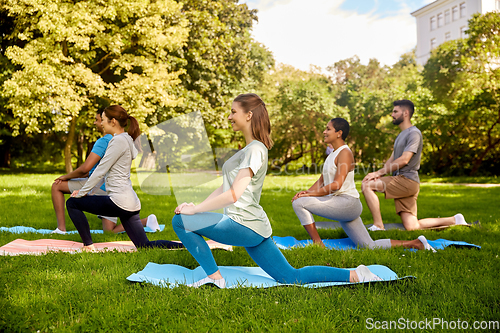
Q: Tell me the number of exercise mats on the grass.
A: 5